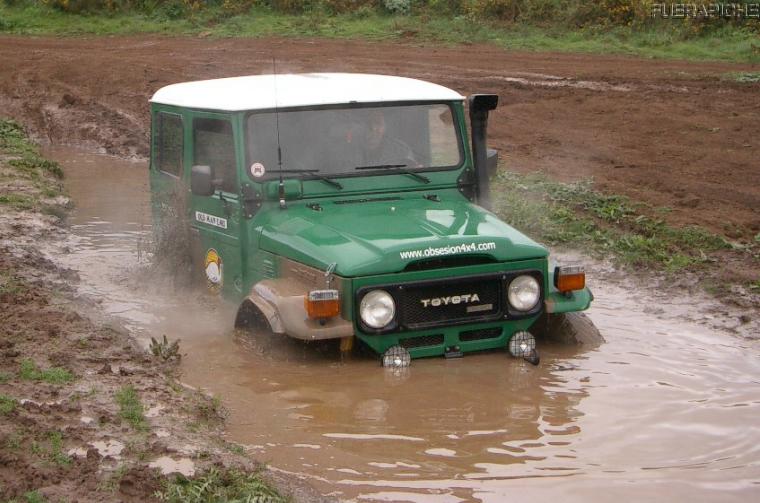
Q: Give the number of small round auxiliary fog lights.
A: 2